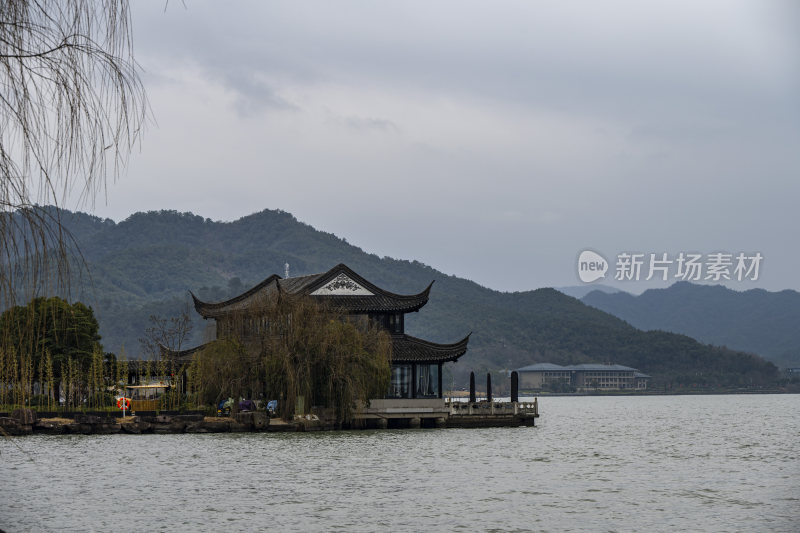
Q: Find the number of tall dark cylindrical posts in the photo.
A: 3